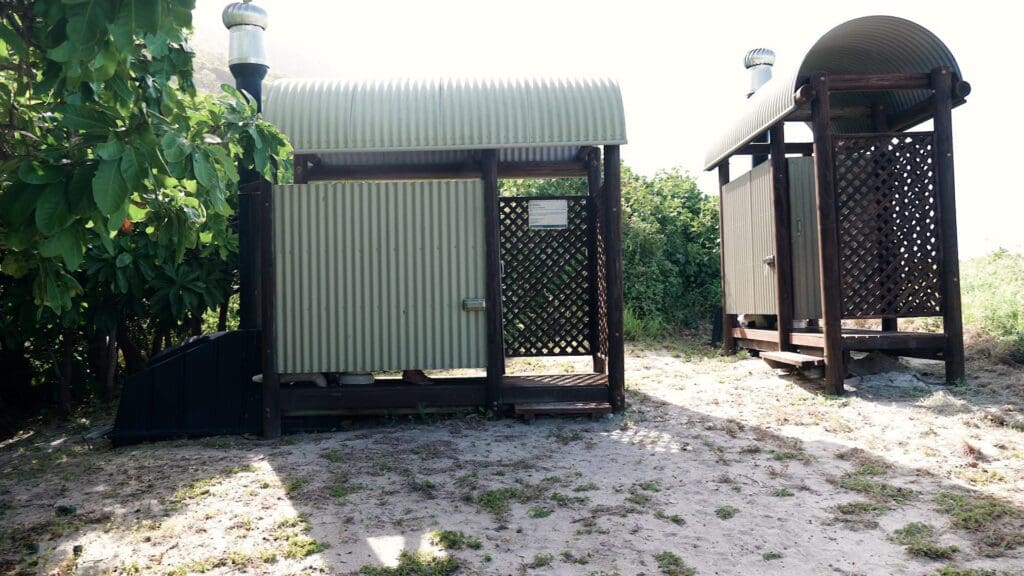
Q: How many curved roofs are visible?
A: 2